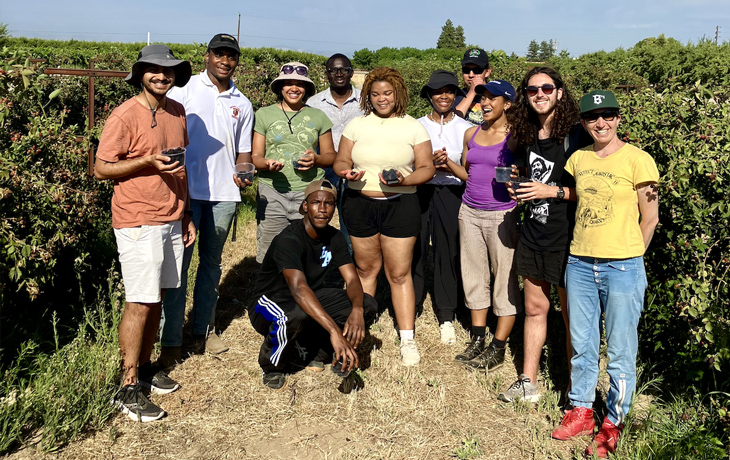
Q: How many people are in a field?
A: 11